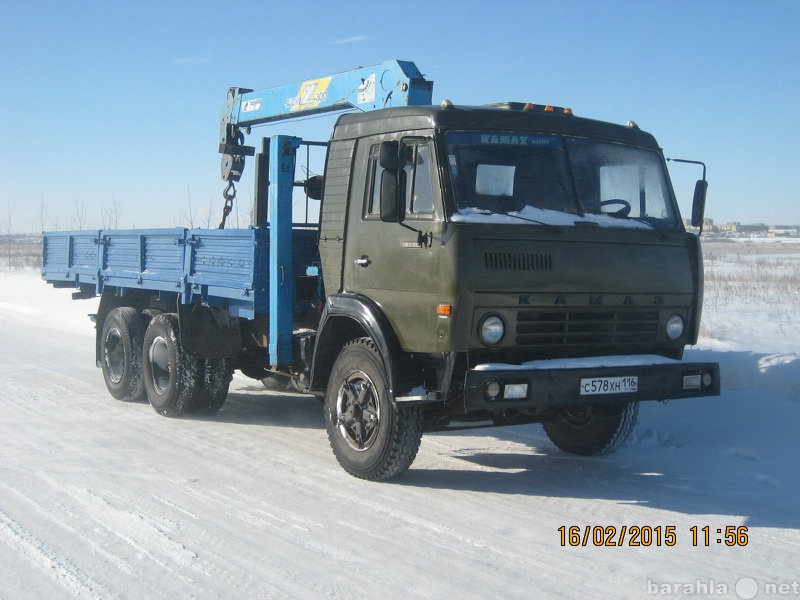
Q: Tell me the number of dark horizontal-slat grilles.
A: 1